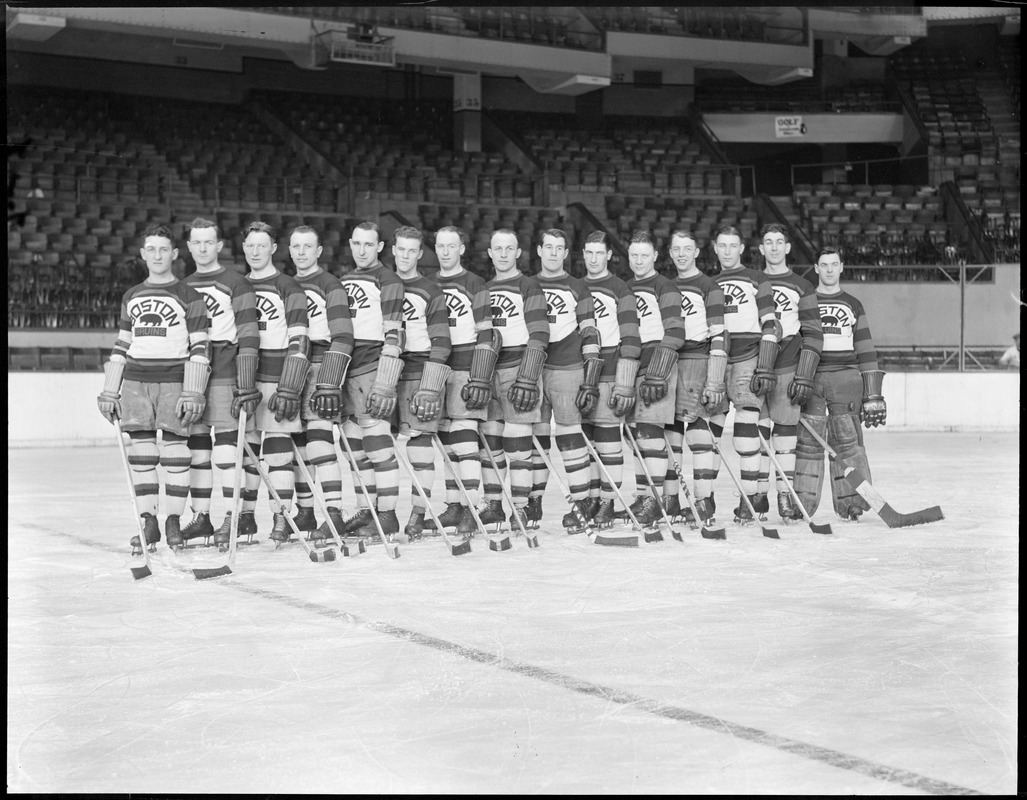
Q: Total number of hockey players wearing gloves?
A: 15